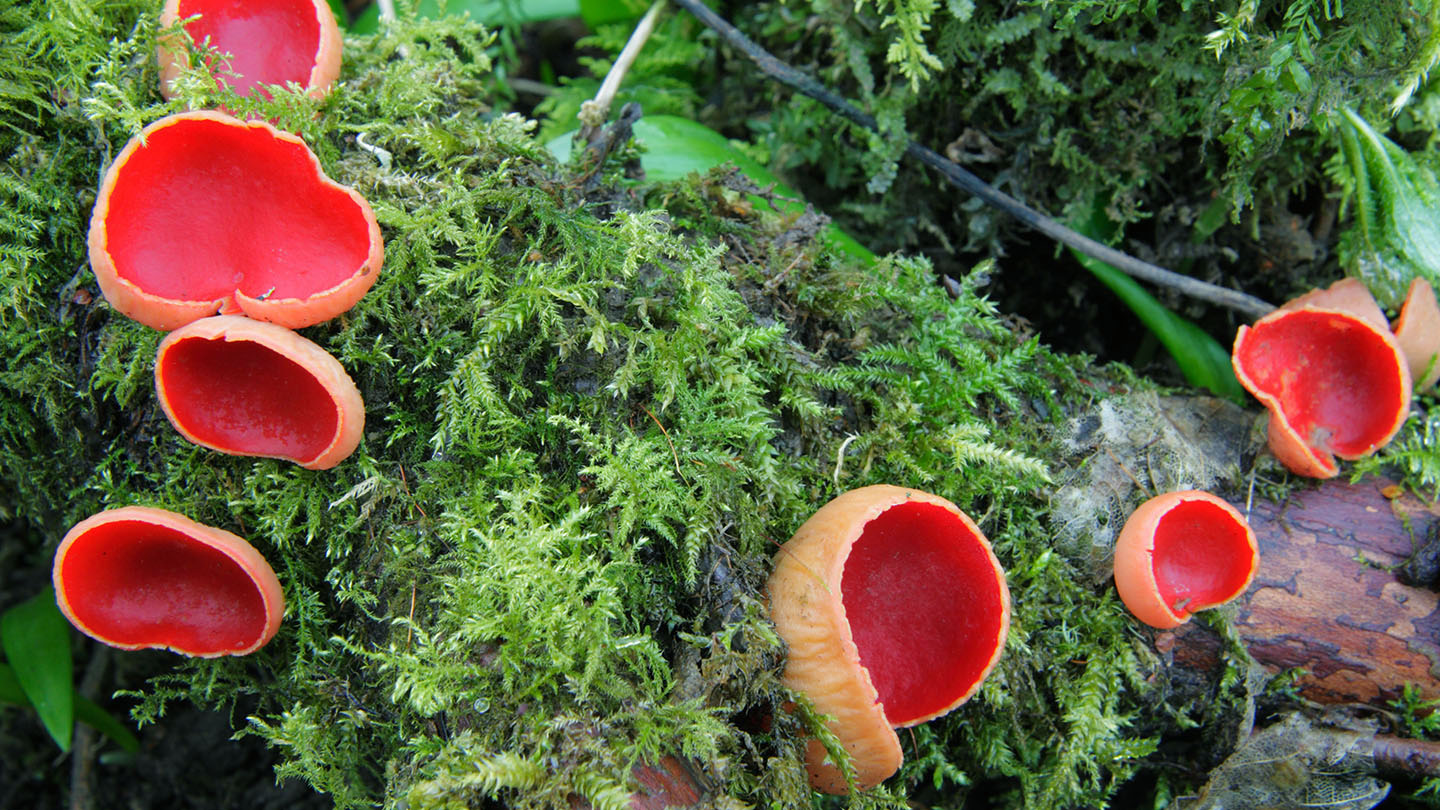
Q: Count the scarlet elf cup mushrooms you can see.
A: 8